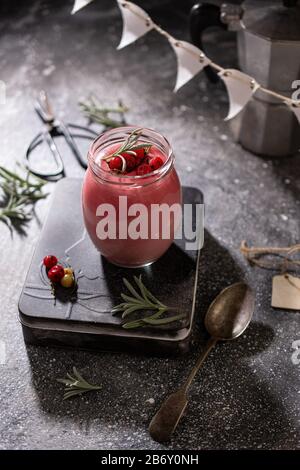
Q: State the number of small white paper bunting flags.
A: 5